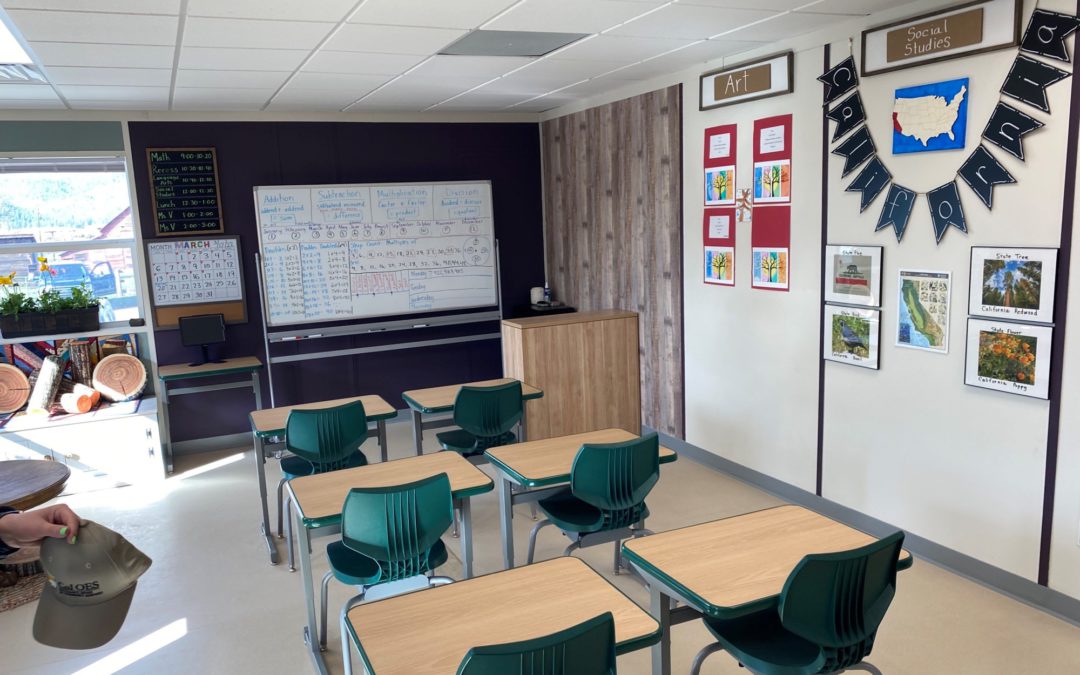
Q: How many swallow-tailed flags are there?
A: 10